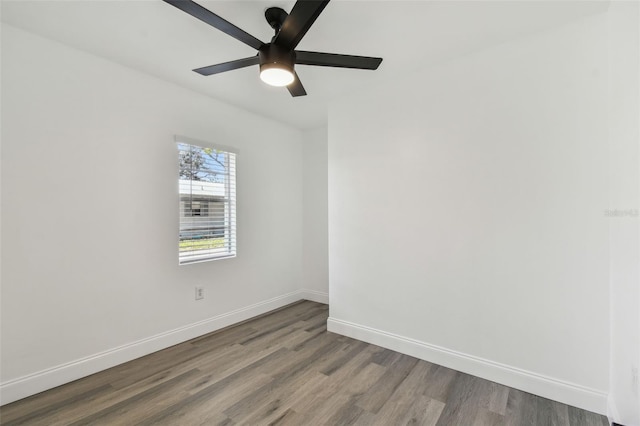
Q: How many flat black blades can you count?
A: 5